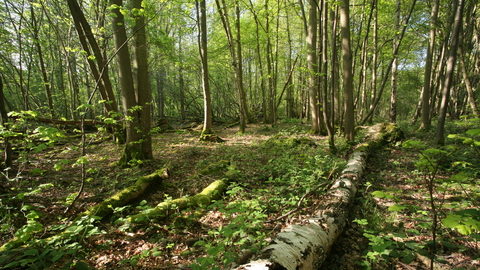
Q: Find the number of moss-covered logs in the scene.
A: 2